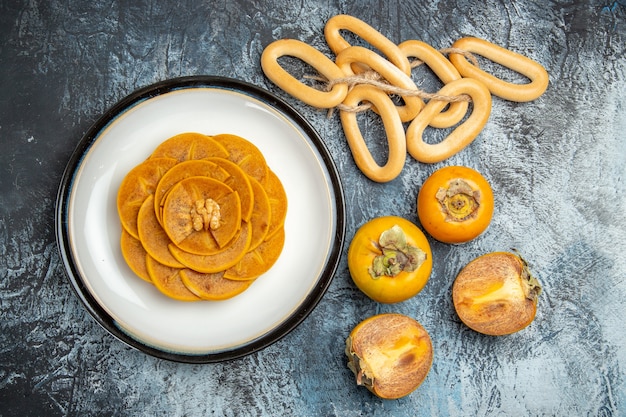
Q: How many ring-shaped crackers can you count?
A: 7